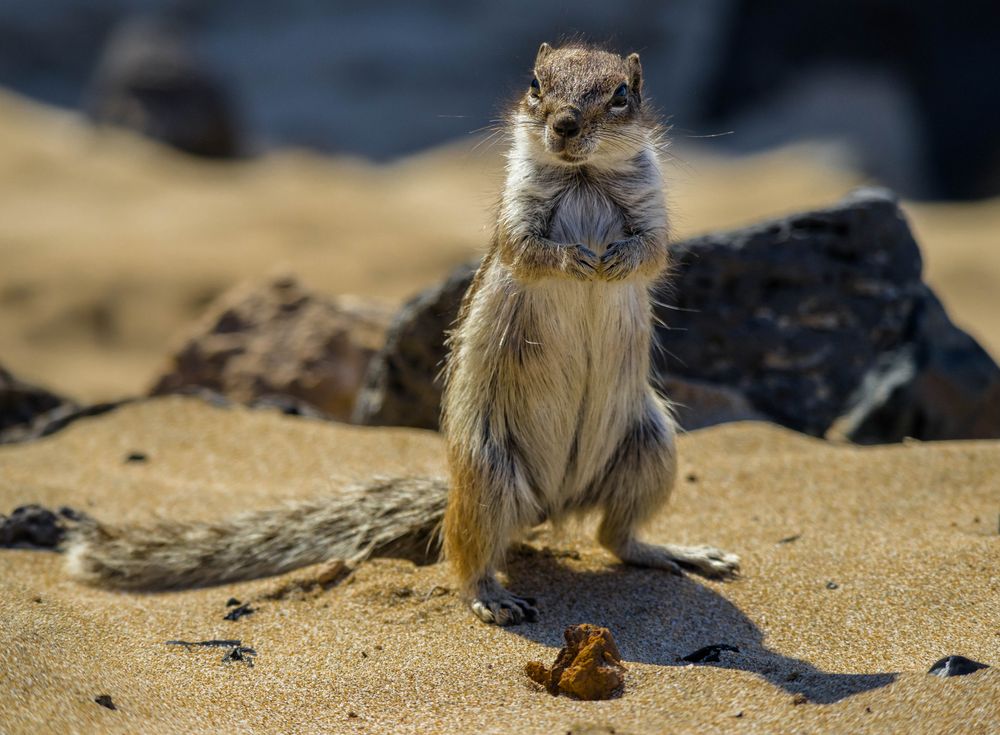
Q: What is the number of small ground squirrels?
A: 1